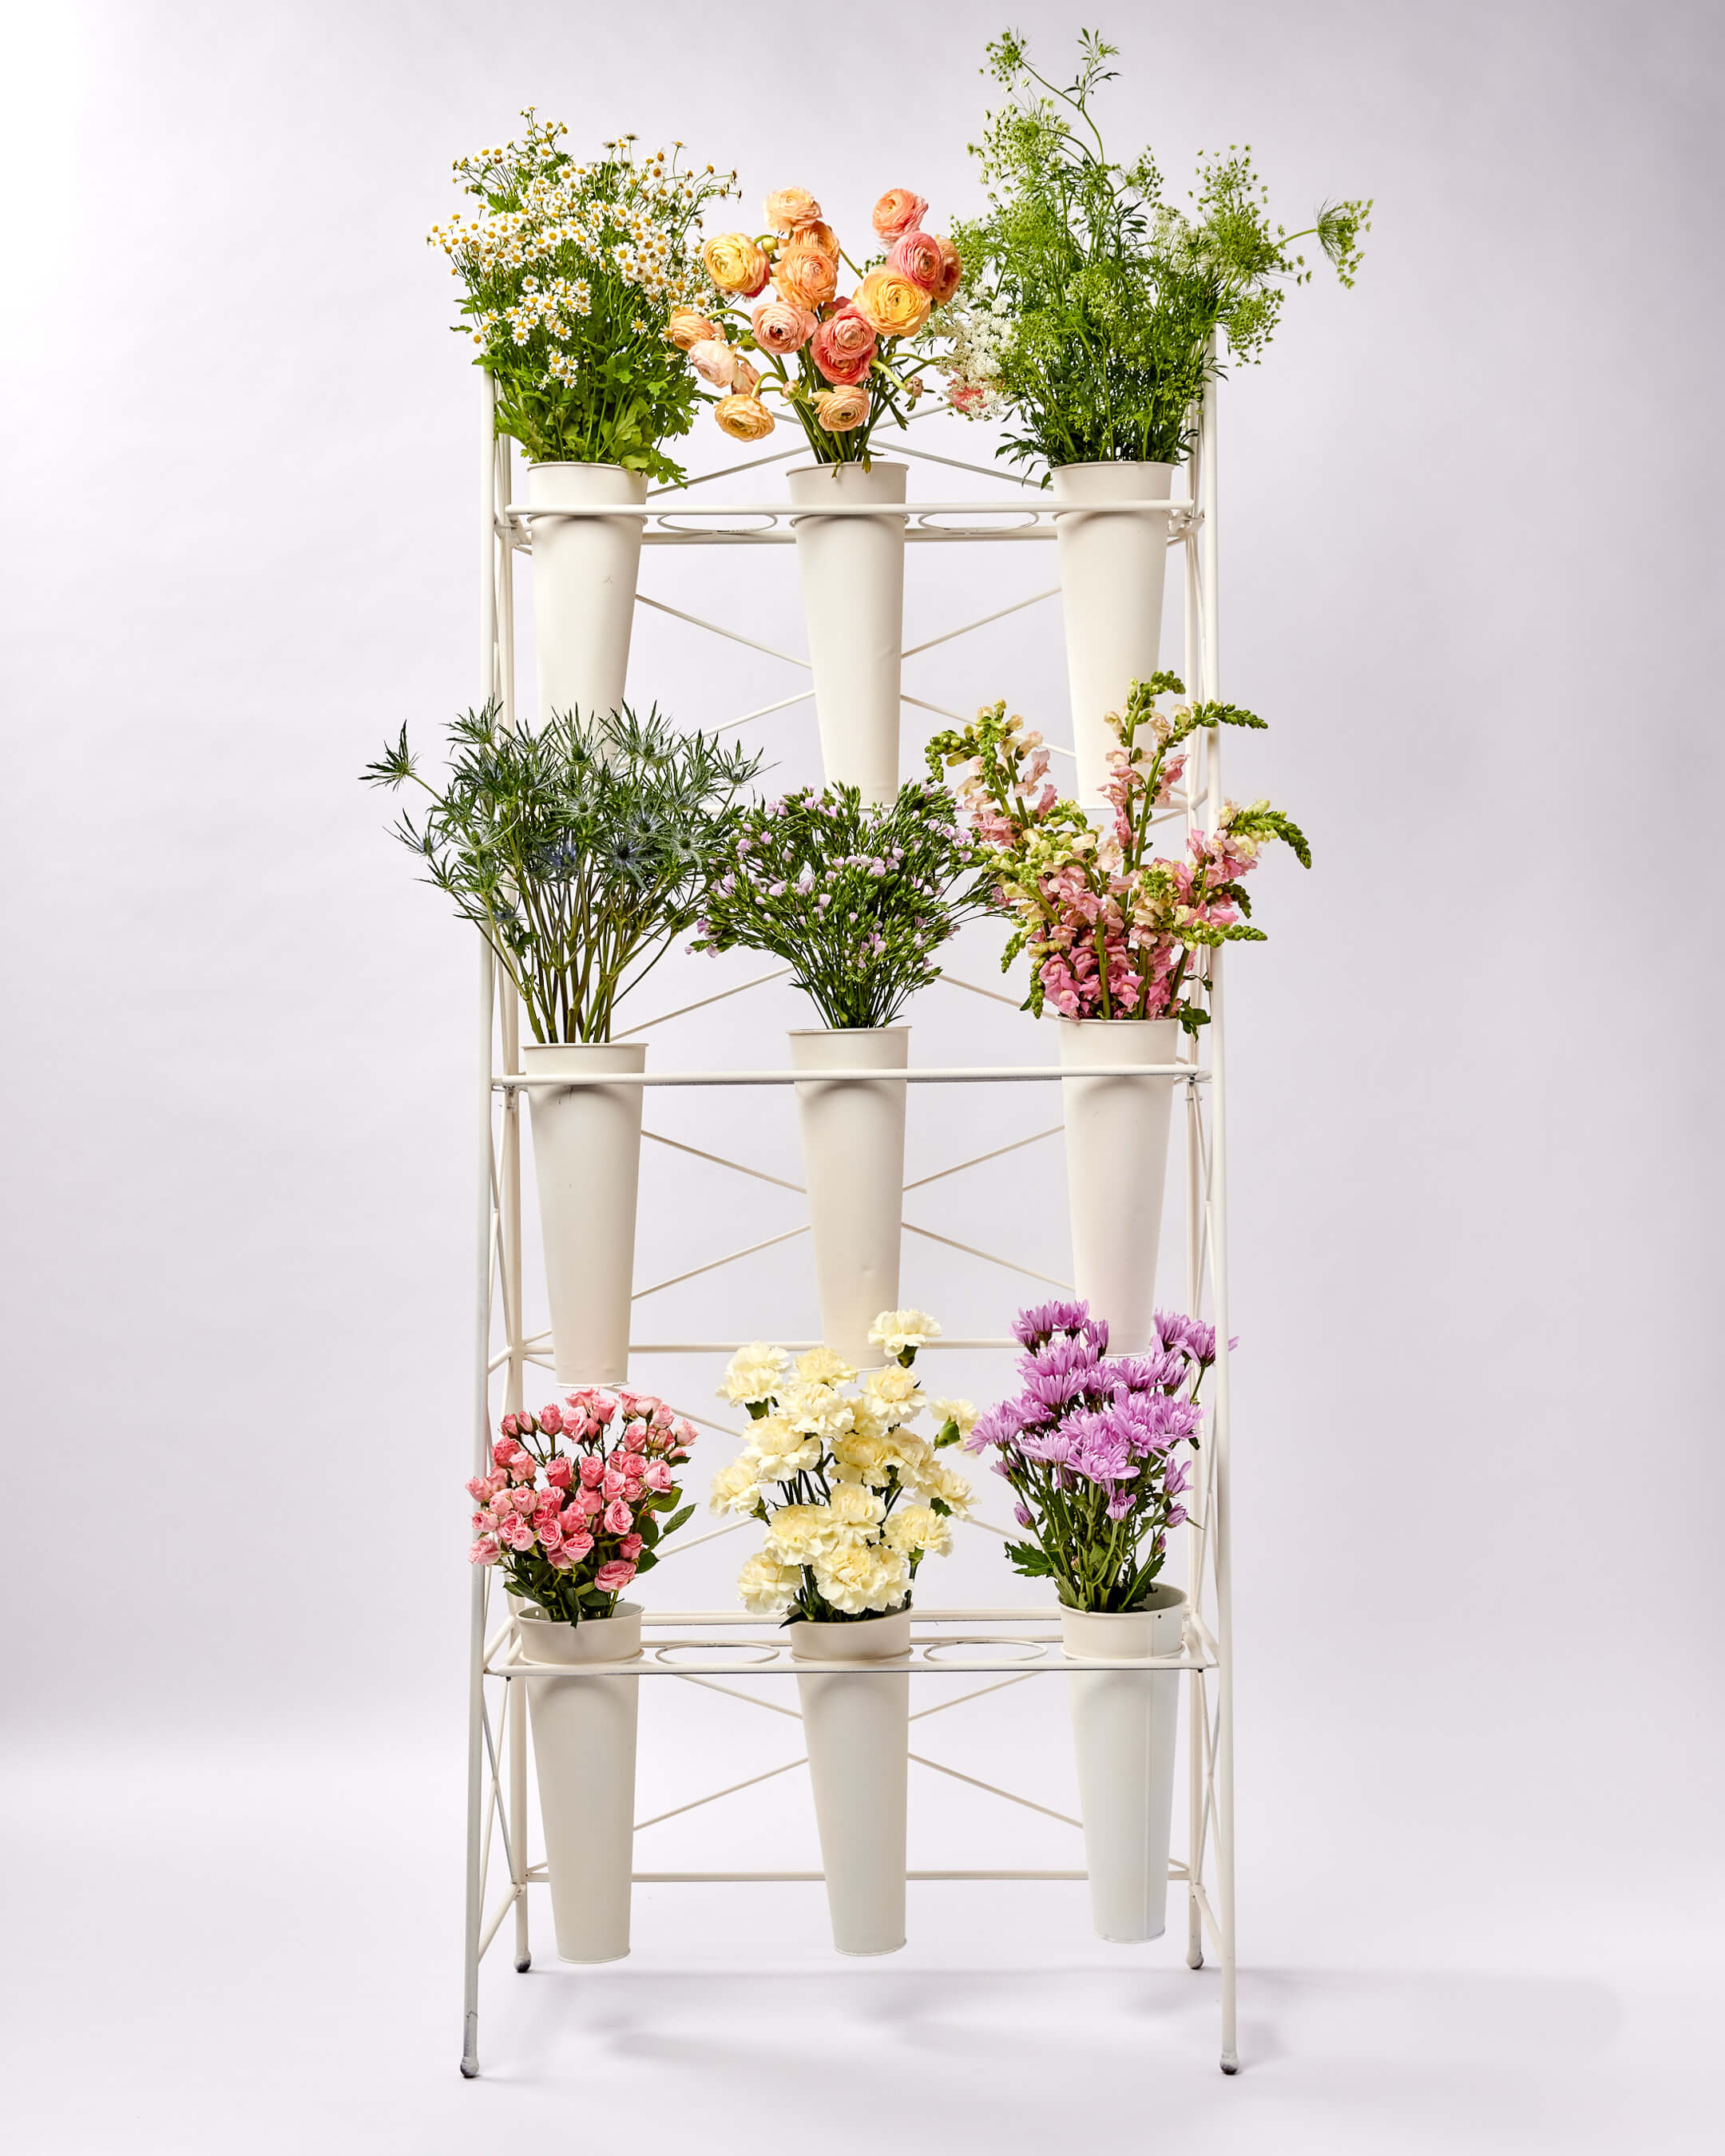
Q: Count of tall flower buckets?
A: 9